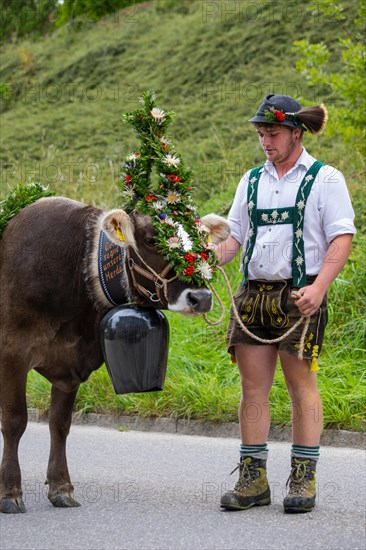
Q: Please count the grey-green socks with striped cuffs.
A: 2